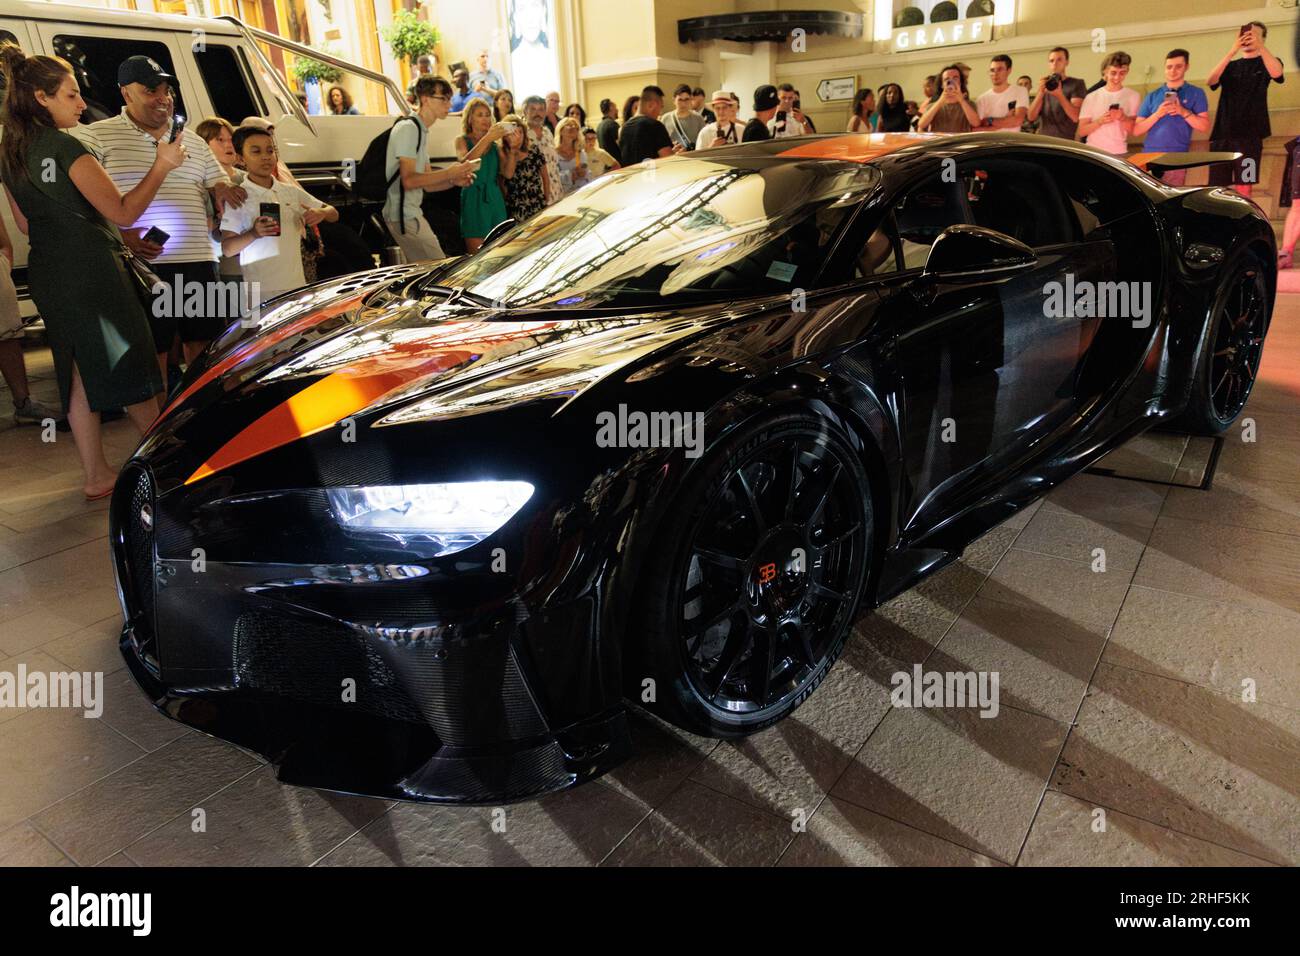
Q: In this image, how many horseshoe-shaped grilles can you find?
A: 1